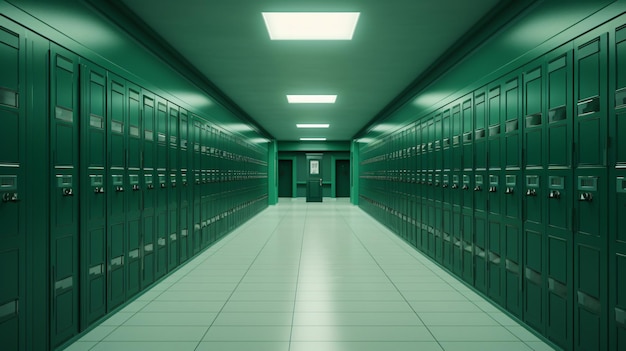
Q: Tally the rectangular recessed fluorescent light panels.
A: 4